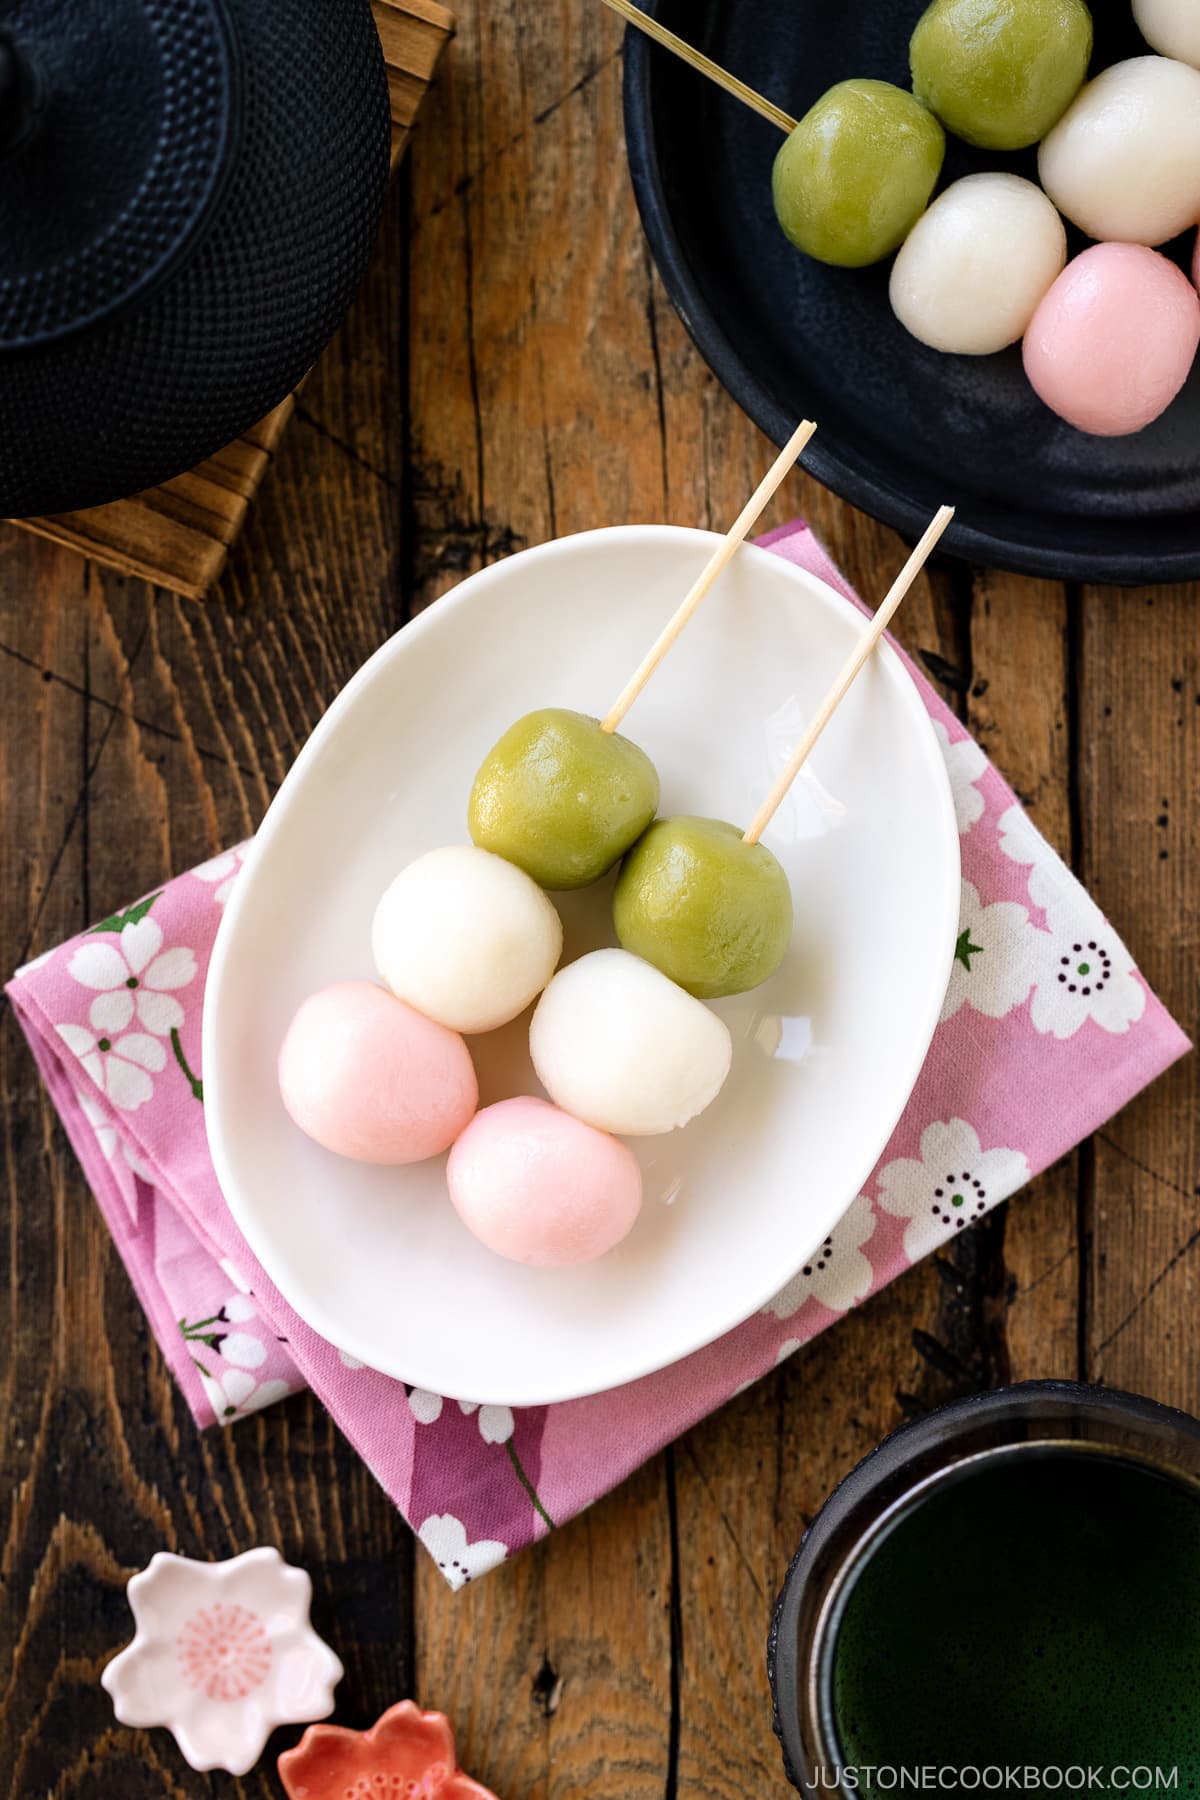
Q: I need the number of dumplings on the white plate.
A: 6